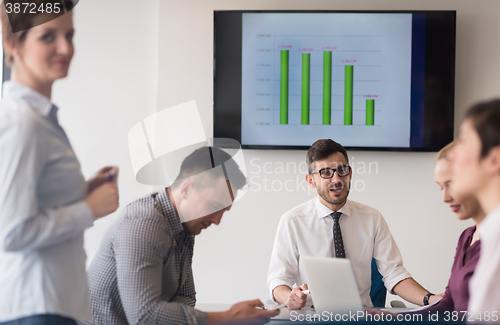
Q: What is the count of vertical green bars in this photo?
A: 5